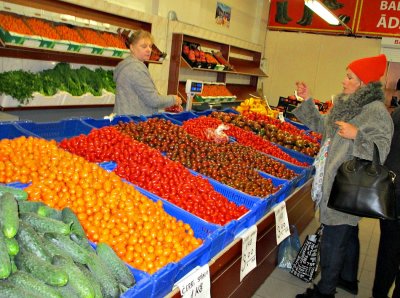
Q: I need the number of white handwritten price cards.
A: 3